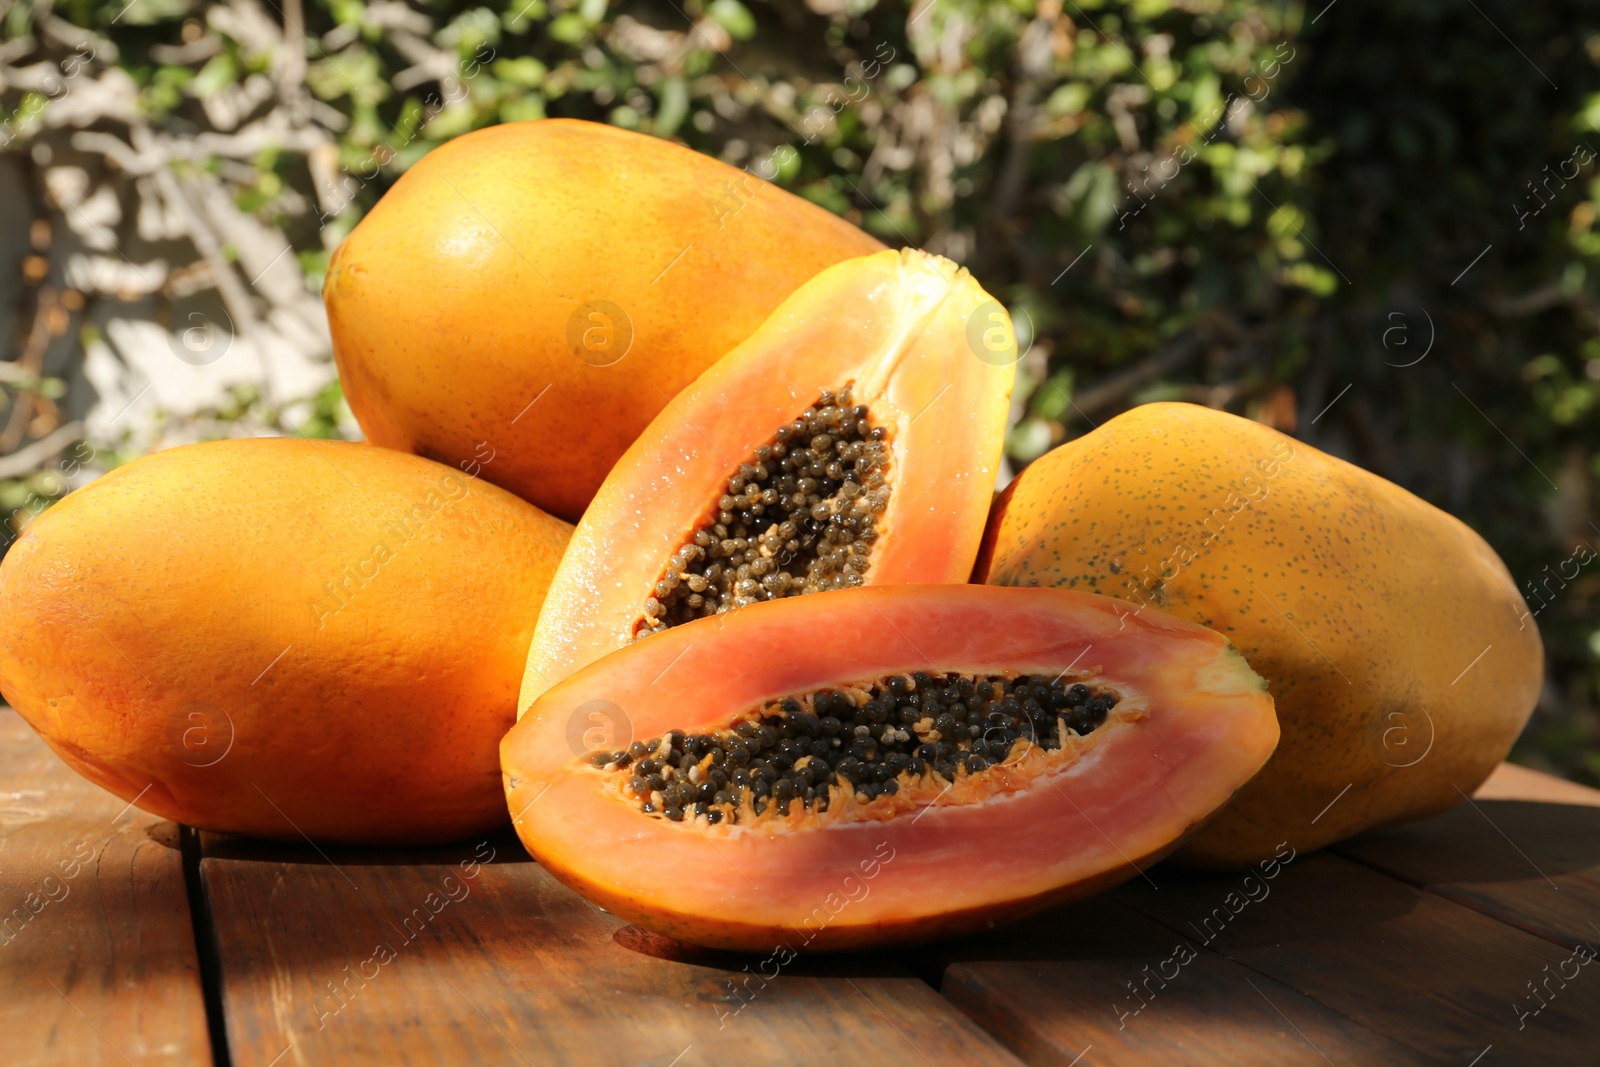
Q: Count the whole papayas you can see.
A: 3